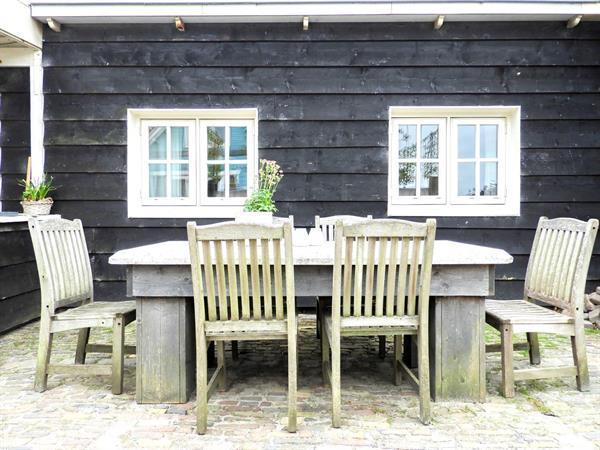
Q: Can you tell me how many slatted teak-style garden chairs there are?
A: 6